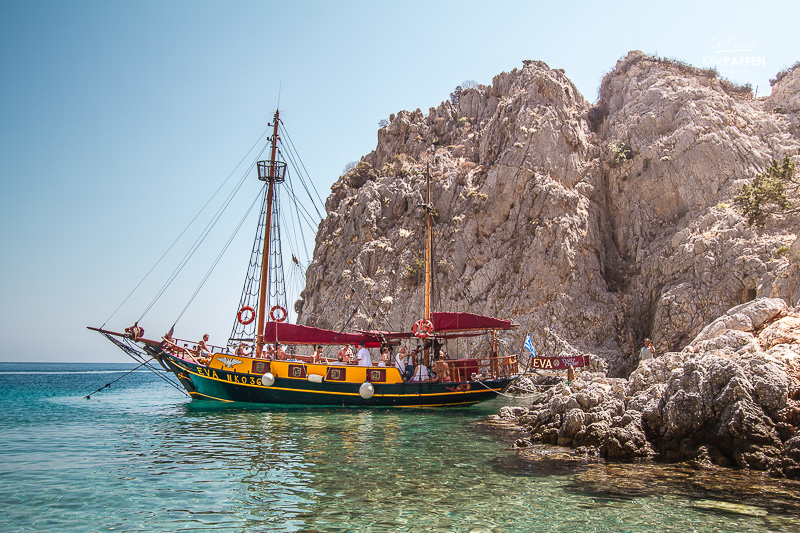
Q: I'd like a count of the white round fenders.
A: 2